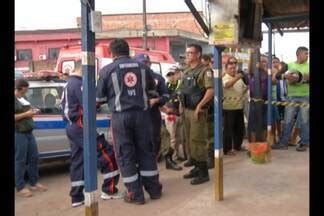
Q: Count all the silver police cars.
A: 1